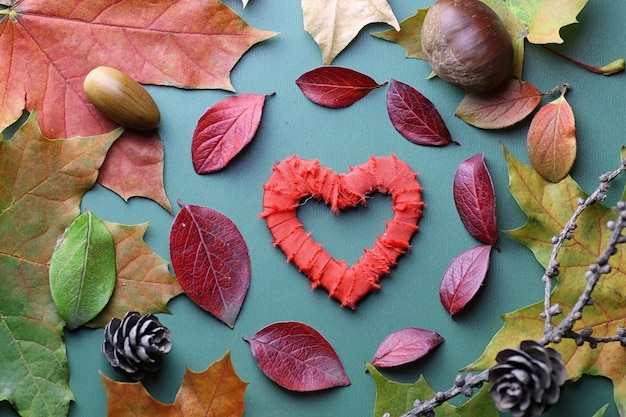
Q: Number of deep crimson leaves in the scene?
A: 8